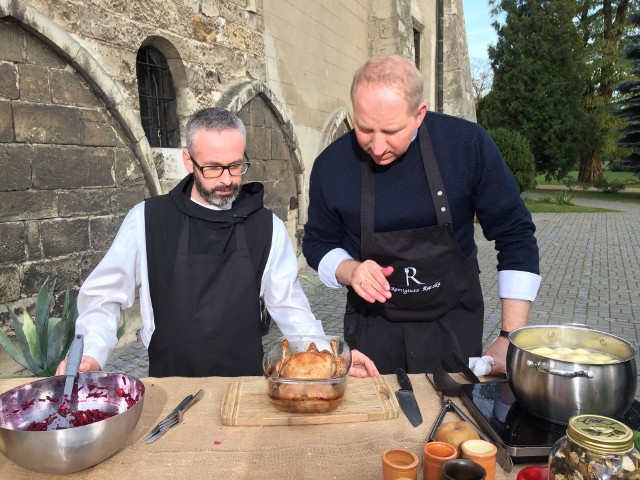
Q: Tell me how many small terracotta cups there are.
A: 3